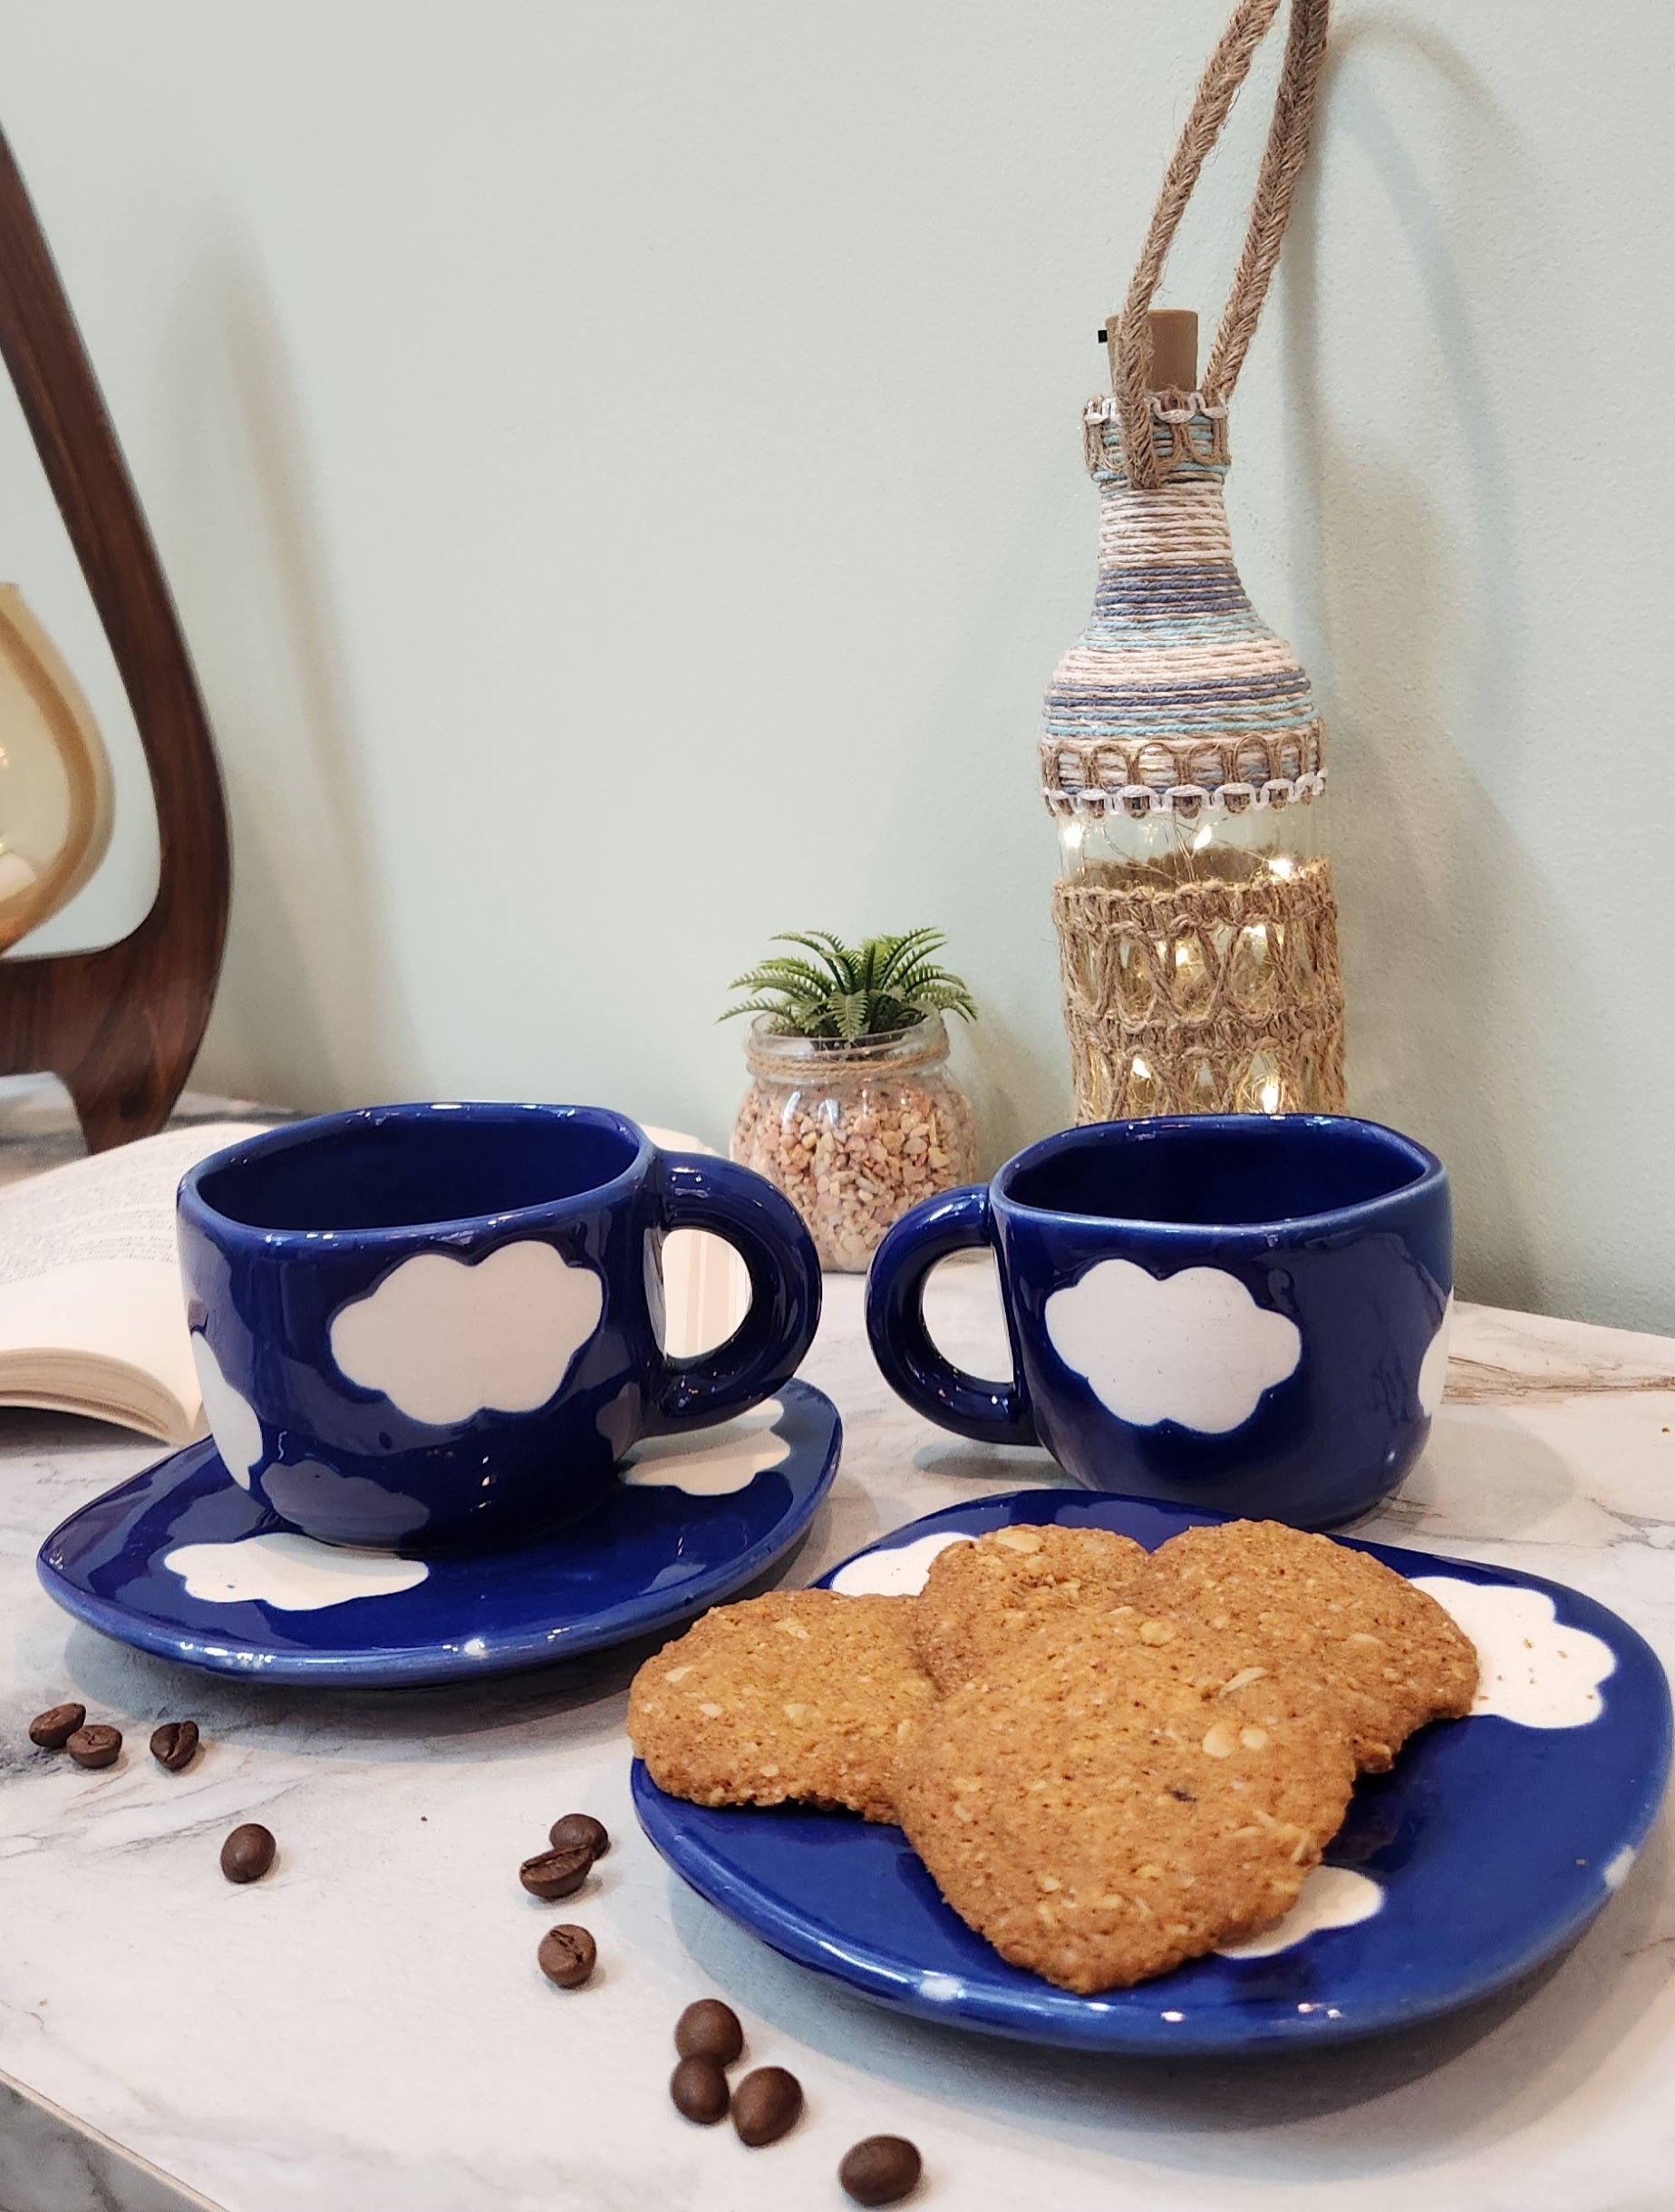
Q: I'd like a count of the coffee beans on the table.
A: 11